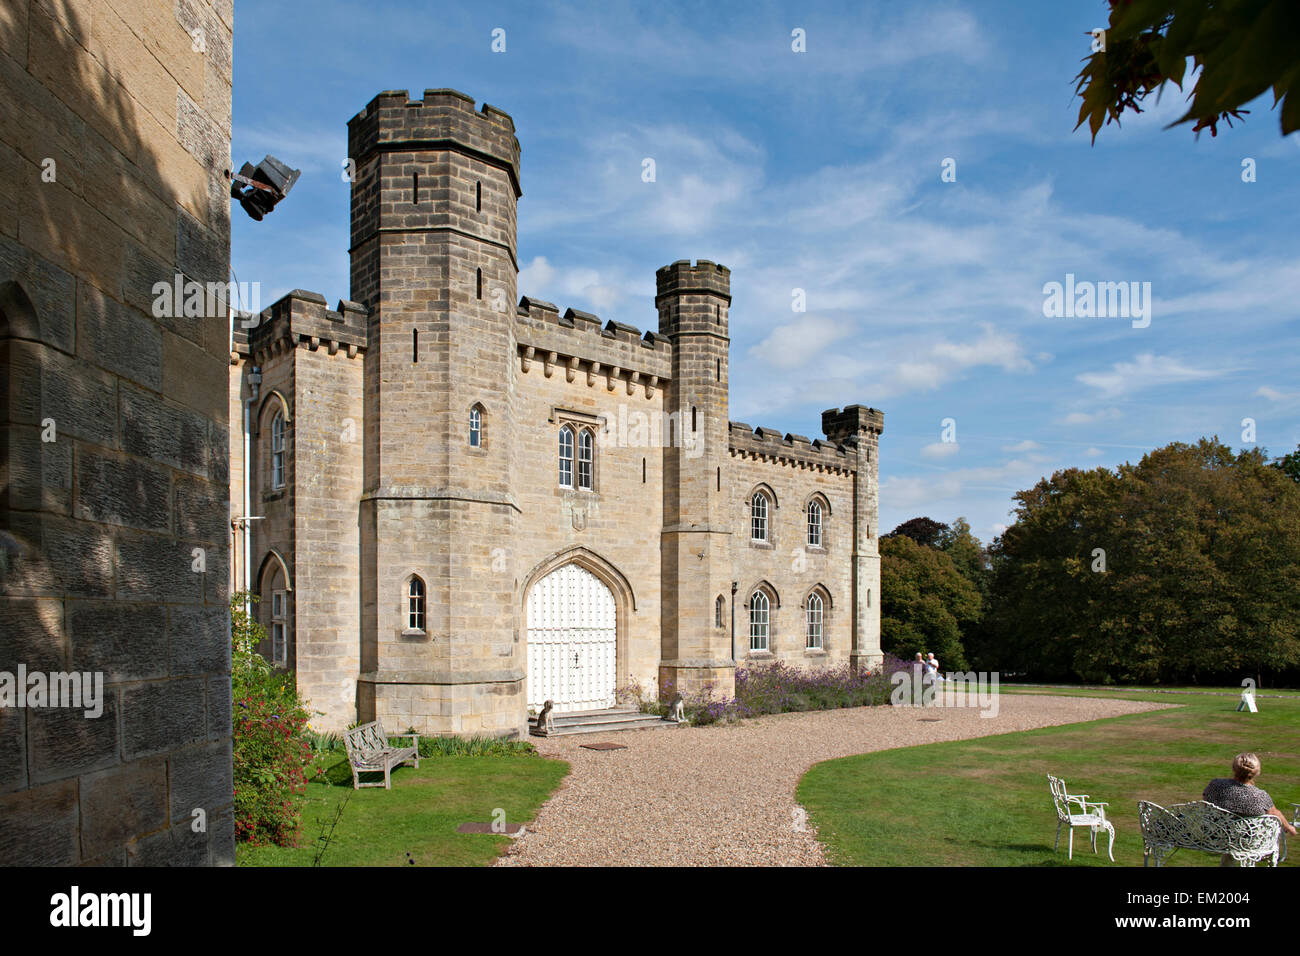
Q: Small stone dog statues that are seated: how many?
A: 2